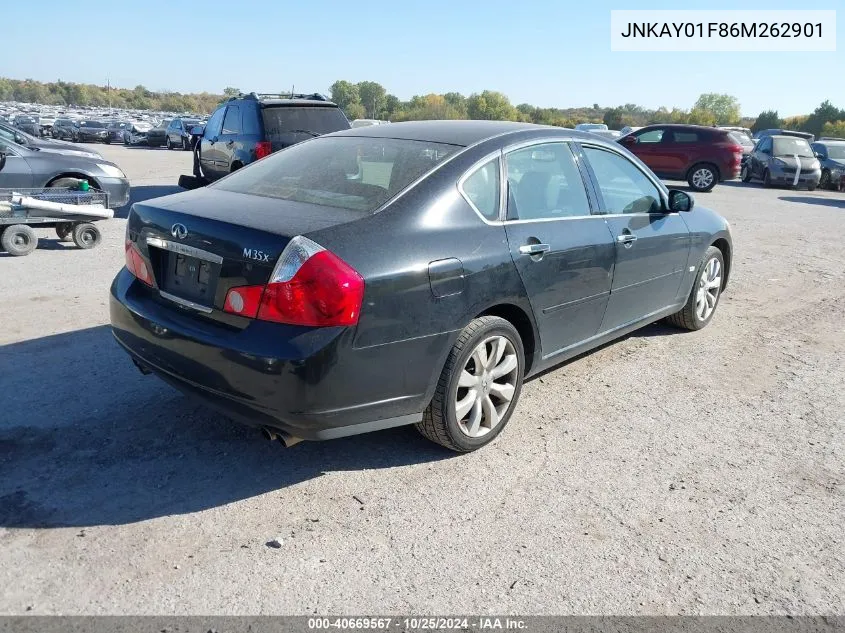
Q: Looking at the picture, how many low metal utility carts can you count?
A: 1